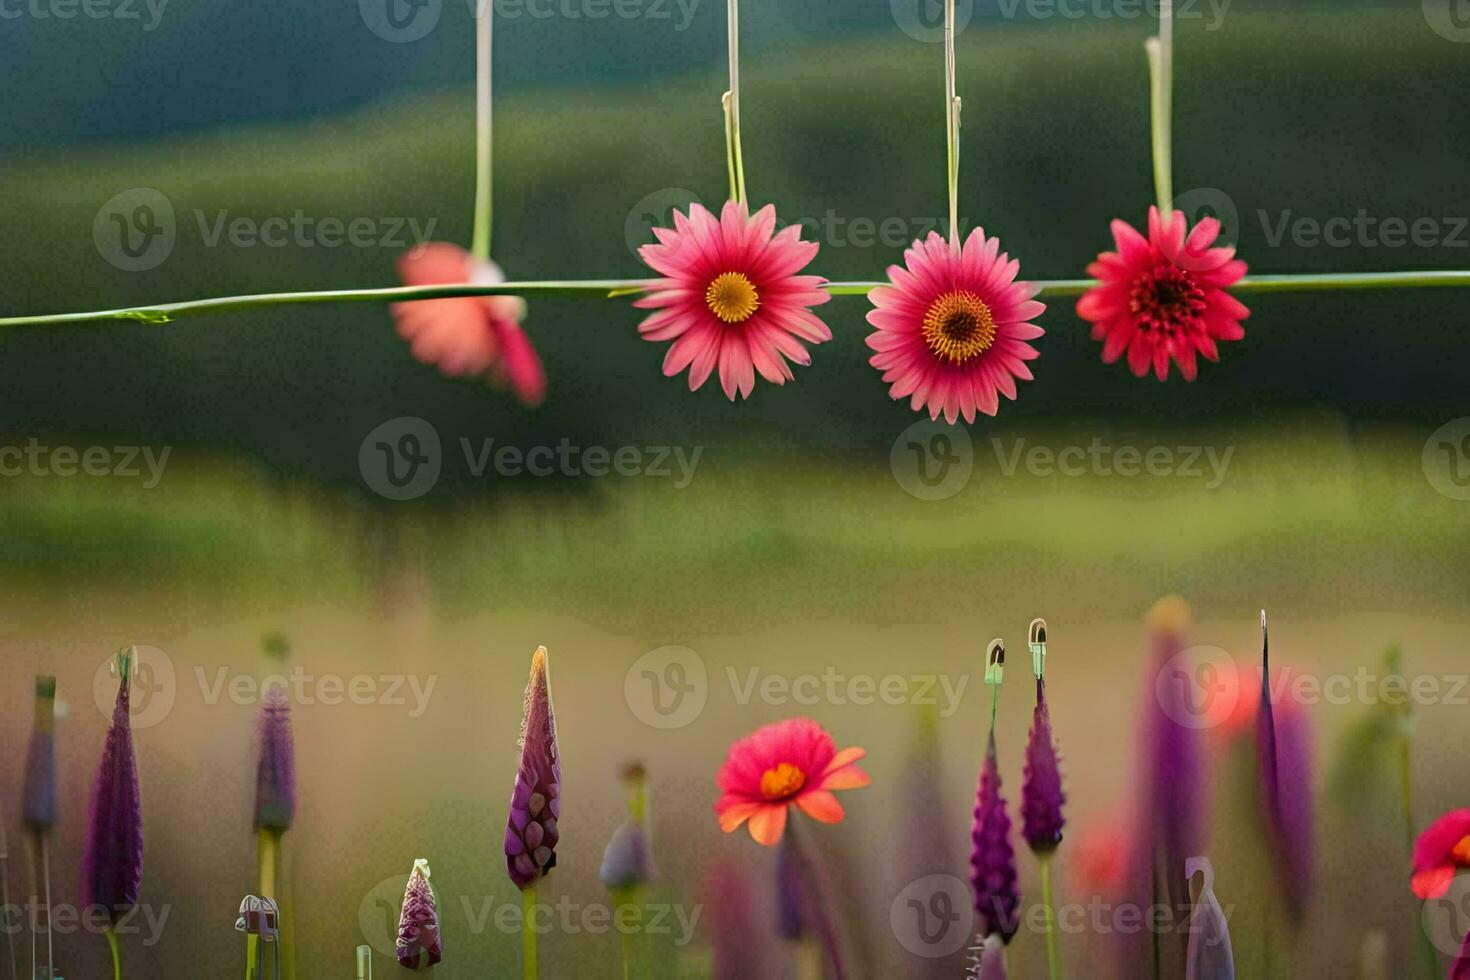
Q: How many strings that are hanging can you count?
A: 4